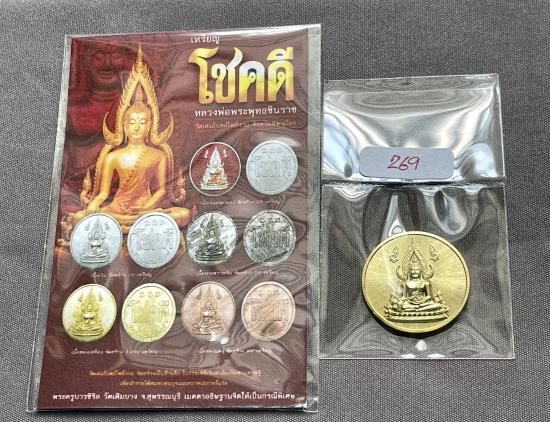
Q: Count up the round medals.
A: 11